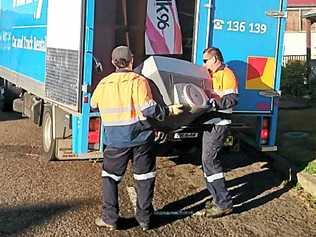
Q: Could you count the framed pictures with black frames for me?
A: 0